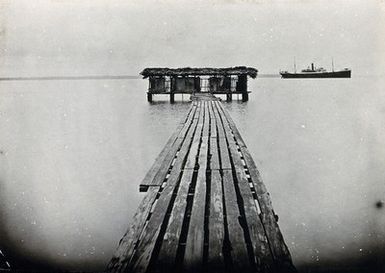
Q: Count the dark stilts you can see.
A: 4